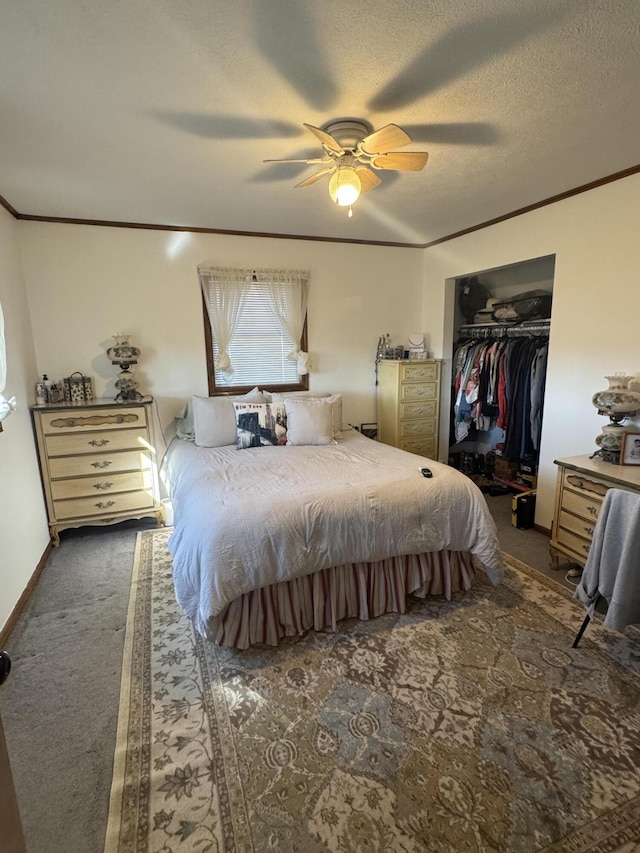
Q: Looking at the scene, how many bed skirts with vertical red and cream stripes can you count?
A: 1